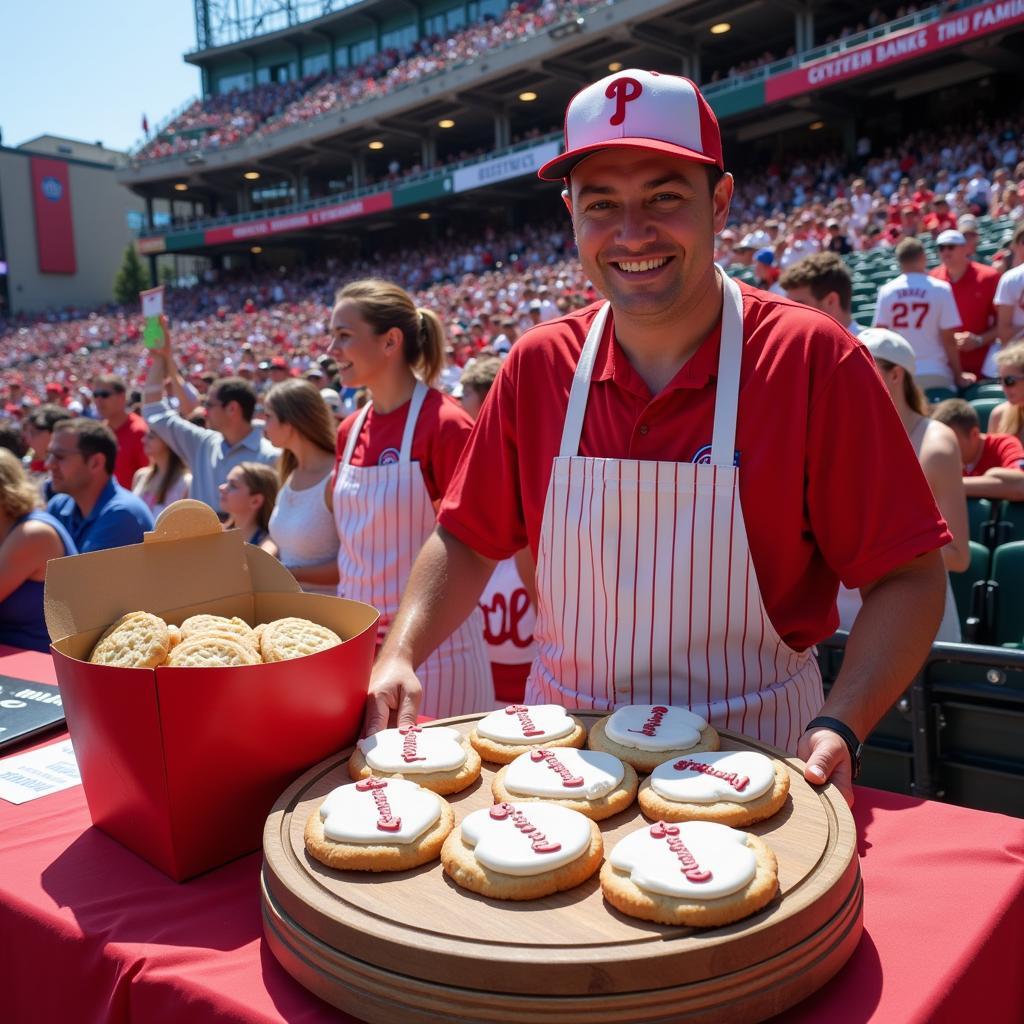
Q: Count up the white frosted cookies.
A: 8